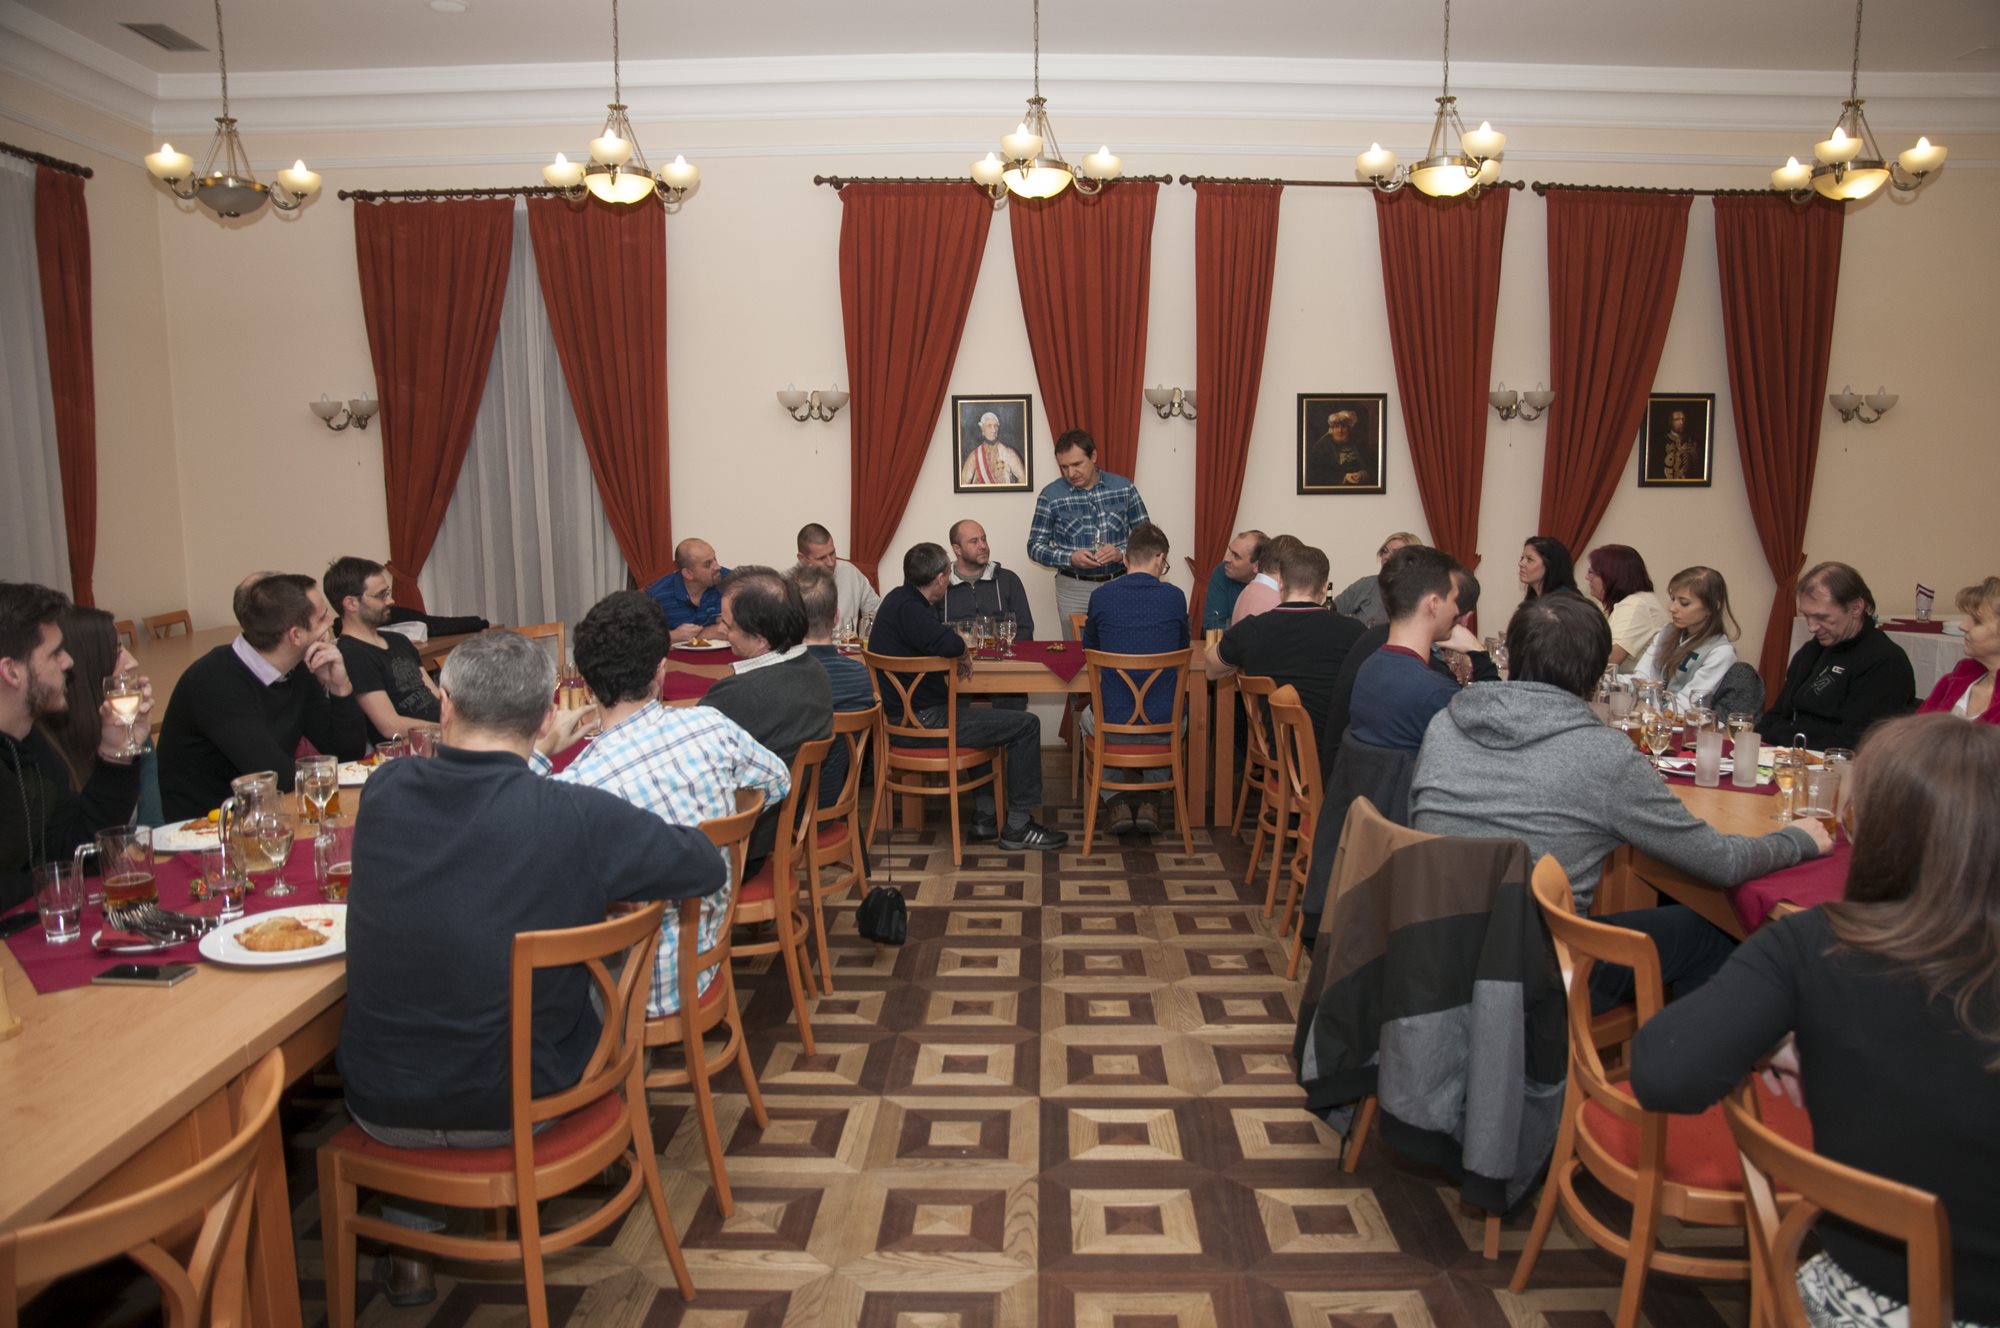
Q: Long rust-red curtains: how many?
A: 9